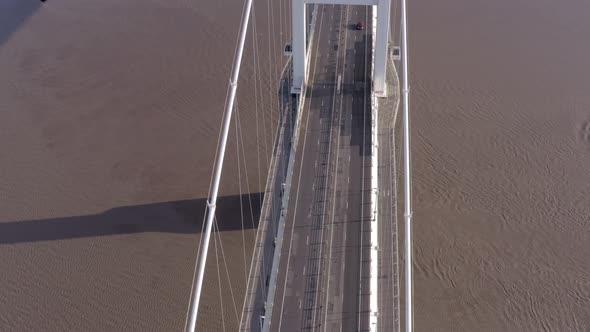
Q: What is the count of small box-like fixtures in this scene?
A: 2